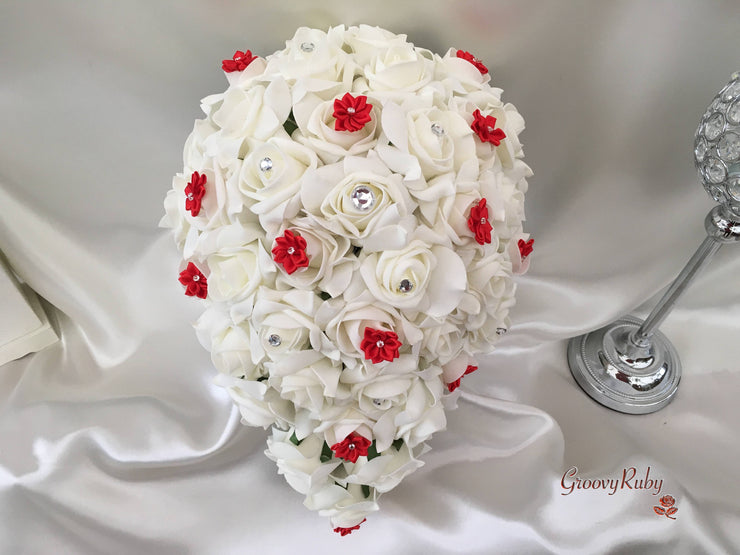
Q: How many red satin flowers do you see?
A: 13